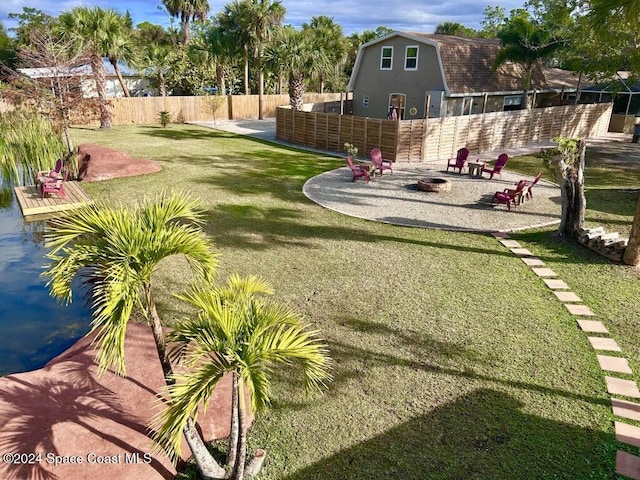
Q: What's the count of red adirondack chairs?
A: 8